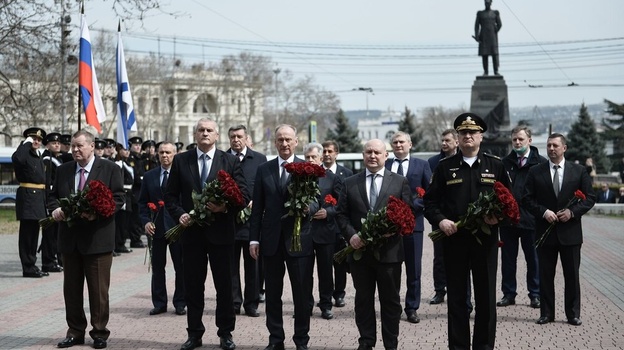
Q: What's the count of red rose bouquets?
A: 5